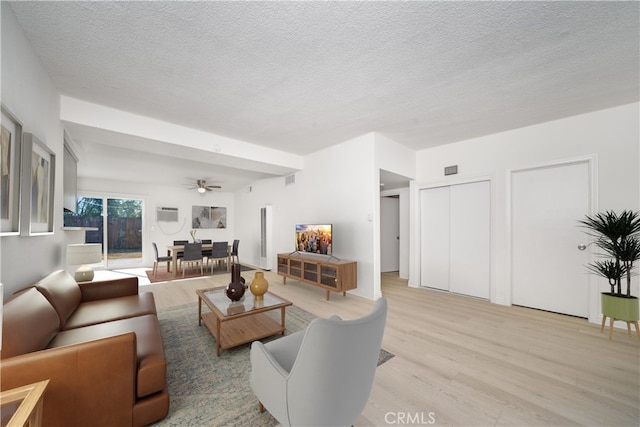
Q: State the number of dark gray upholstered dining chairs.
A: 6